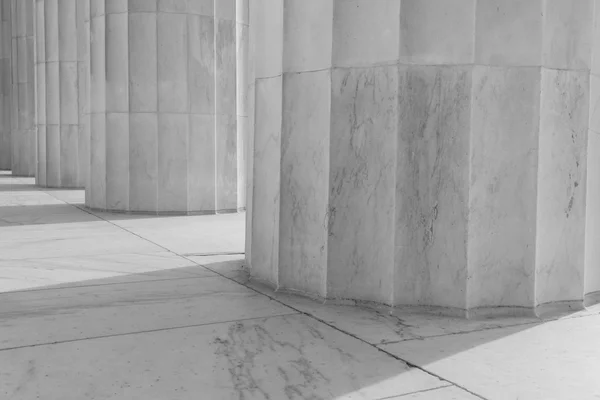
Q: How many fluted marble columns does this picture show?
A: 5